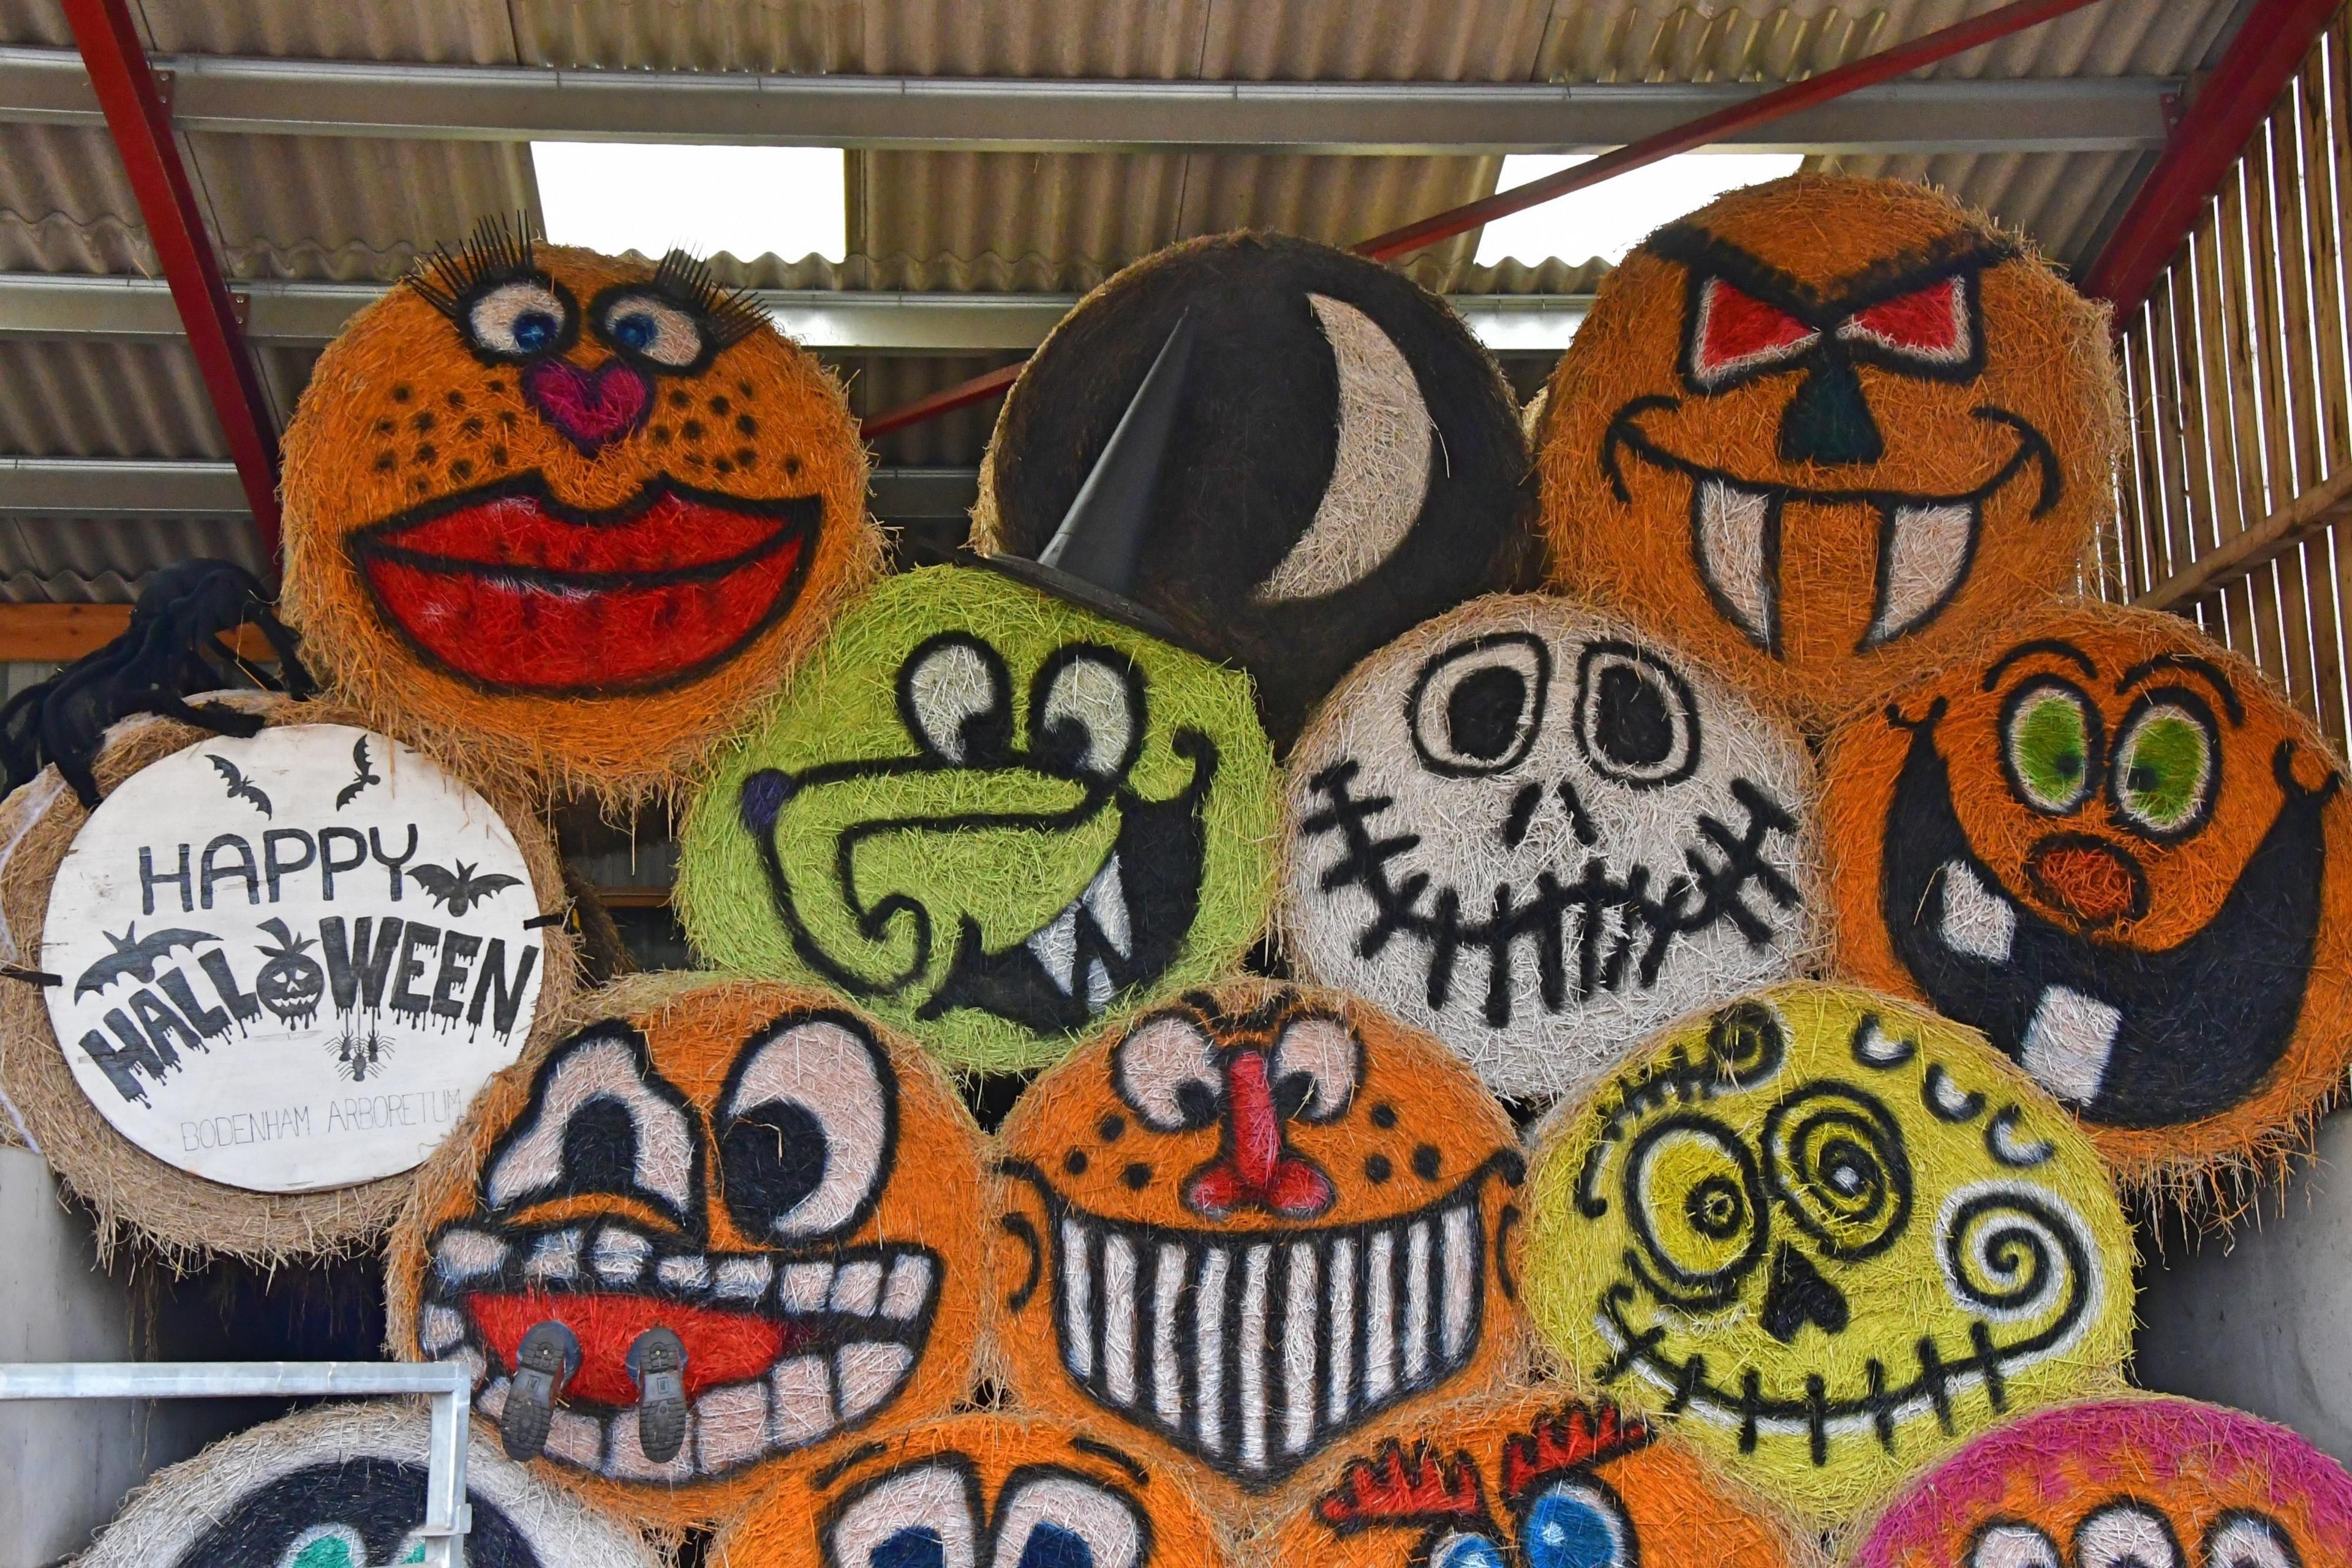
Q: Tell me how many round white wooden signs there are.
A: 1